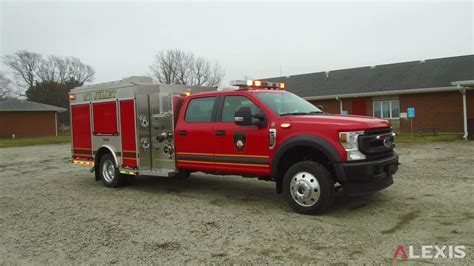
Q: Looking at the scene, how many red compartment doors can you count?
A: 3